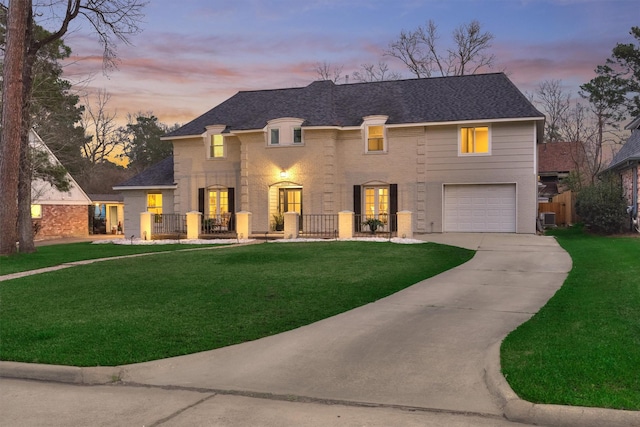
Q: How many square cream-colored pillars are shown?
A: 6